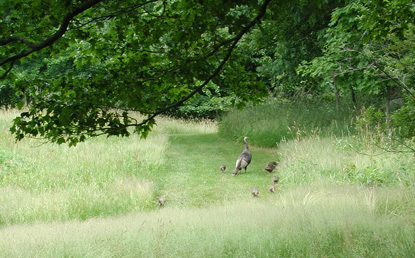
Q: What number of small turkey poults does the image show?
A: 6